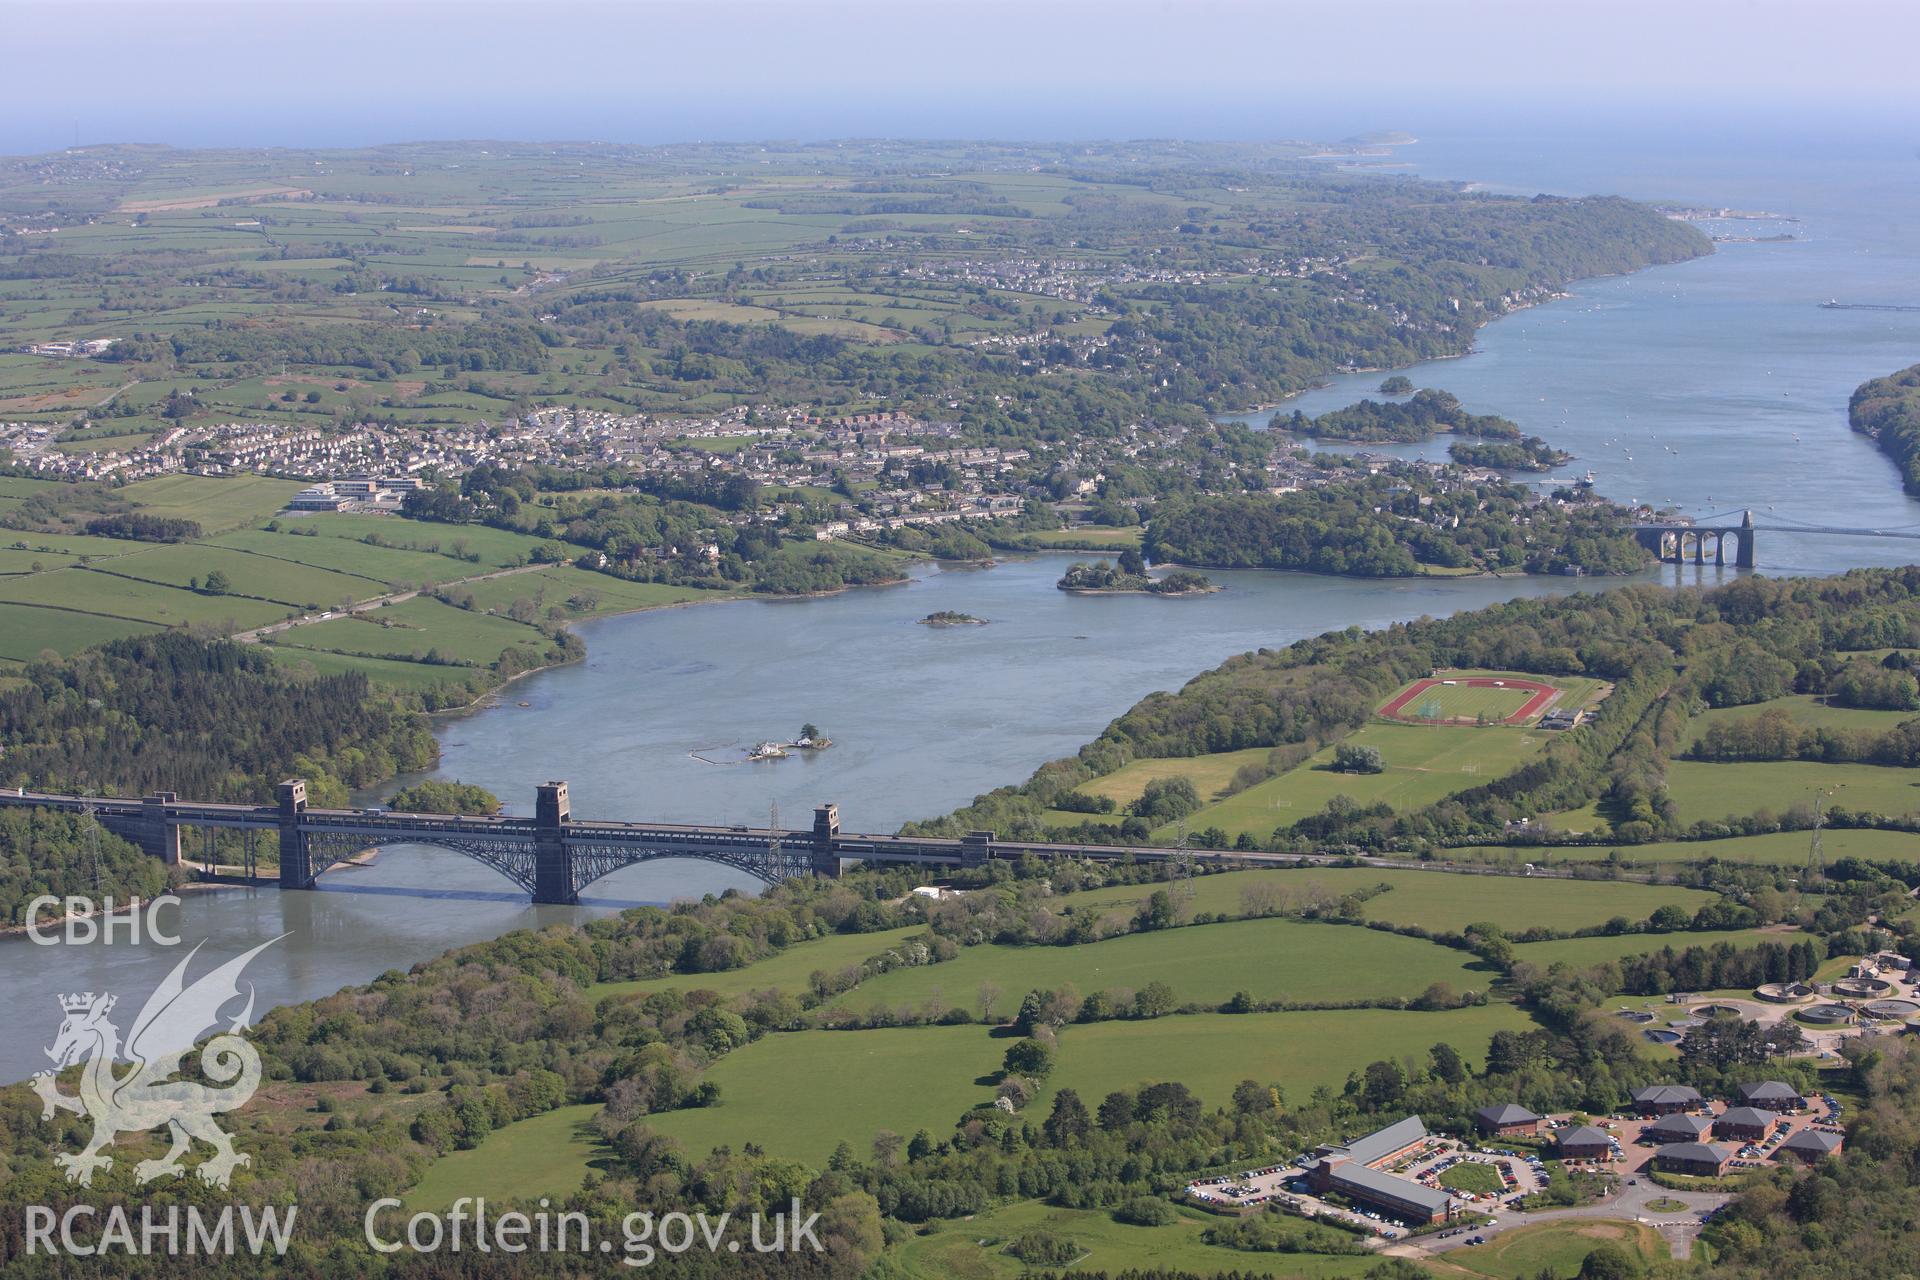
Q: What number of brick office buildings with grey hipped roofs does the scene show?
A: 8